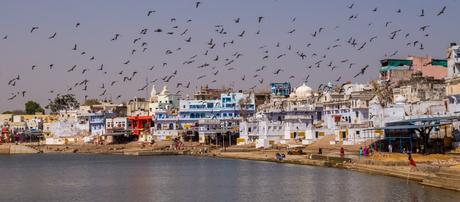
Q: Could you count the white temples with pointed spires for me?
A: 2